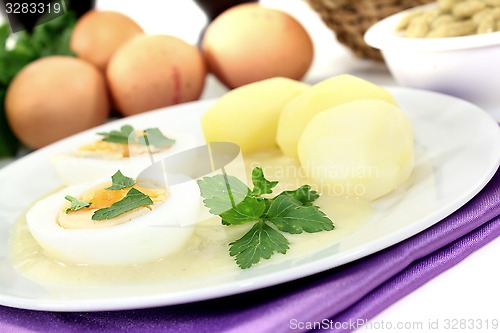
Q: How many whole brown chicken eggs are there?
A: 4